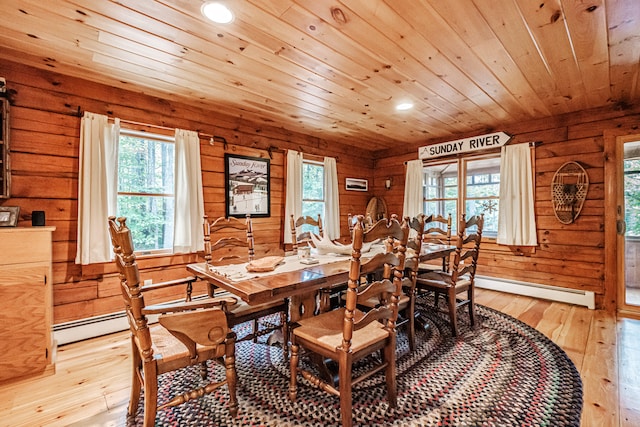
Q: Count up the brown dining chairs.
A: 8